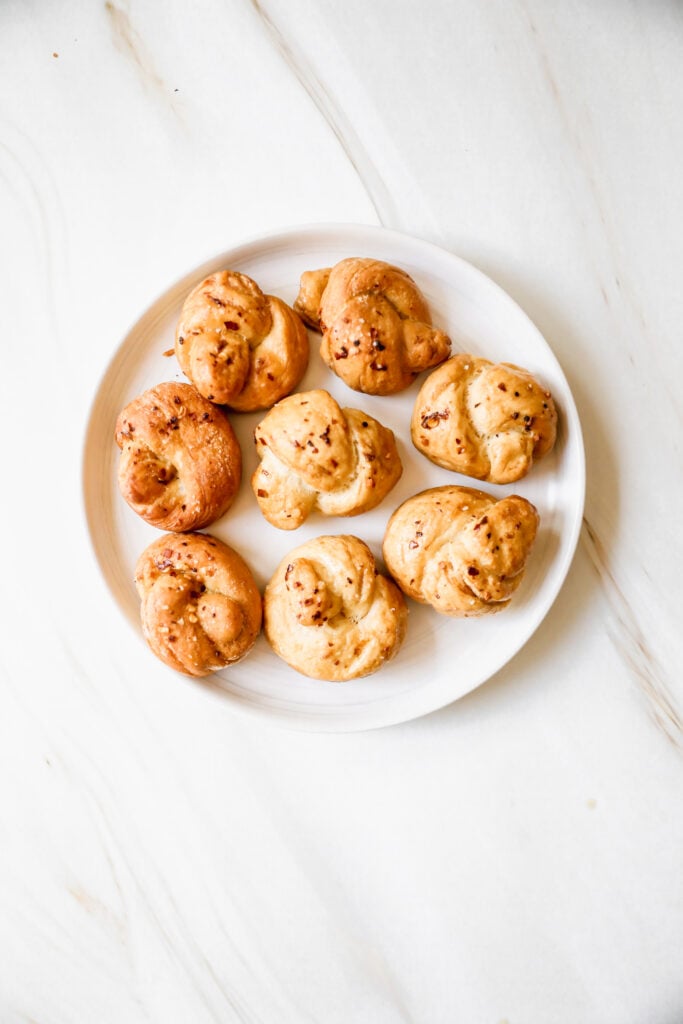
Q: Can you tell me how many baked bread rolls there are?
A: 8